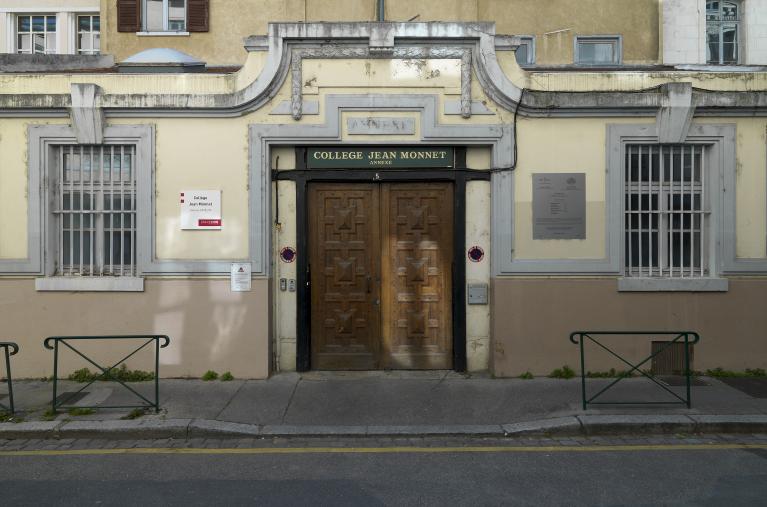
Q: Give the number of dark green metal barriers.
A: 3